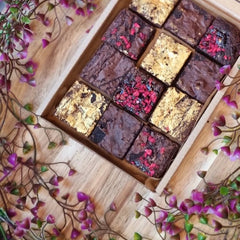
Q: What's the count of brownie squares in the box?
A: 12